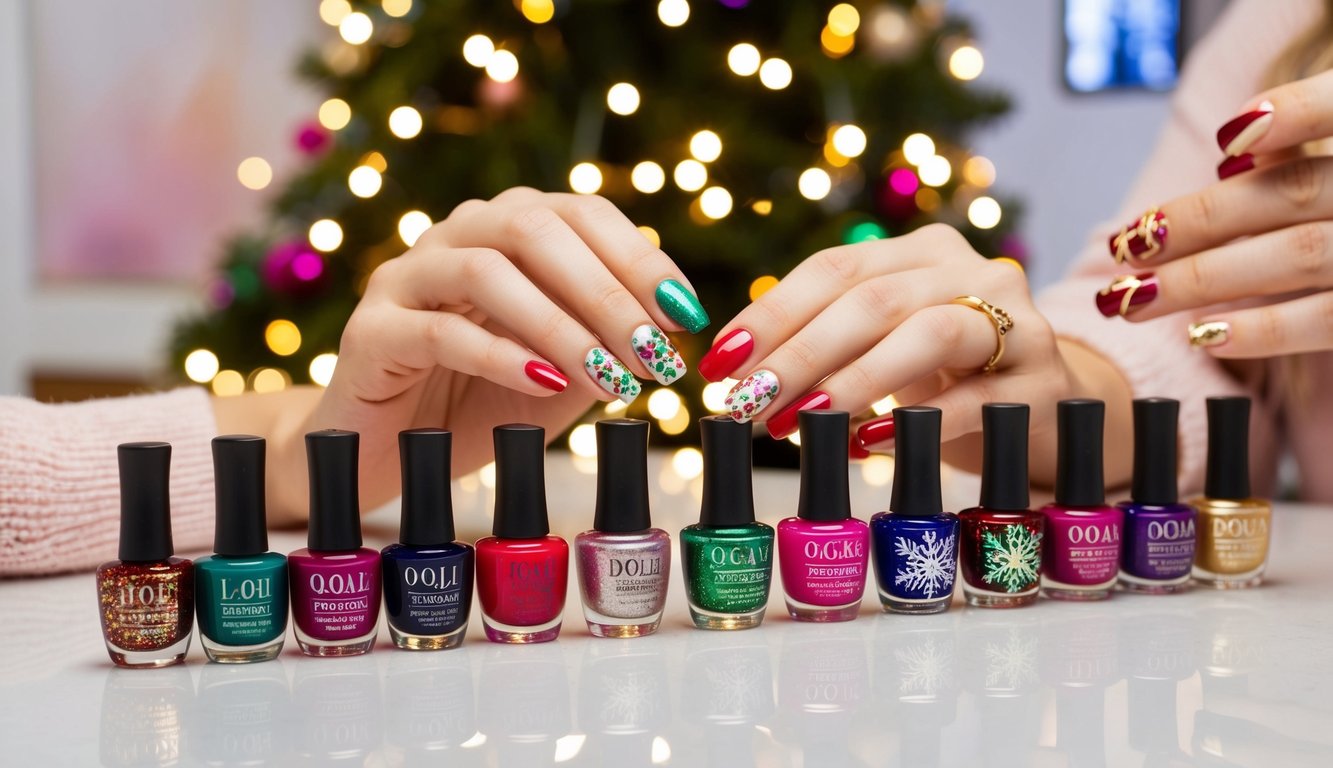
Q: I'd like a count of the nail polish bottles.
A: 13